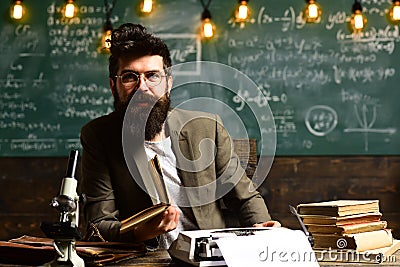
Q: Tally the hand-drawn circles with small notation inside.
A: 1